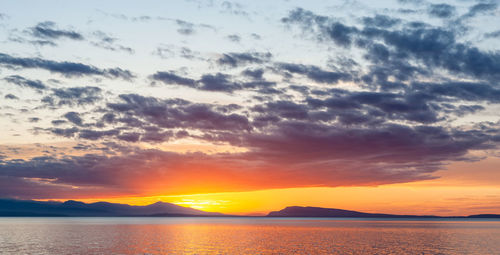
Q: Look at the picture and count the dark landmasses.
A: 2